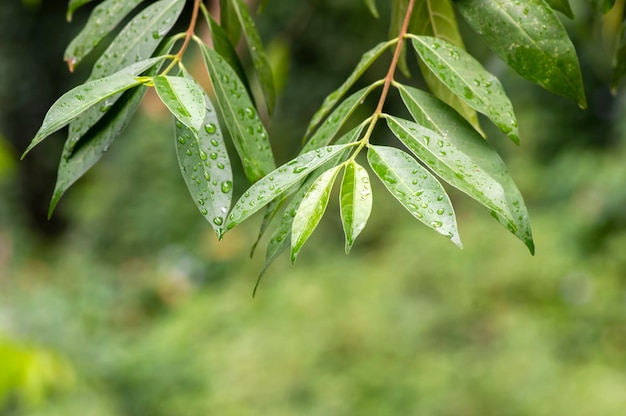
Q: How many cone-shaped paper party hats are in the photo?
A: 0